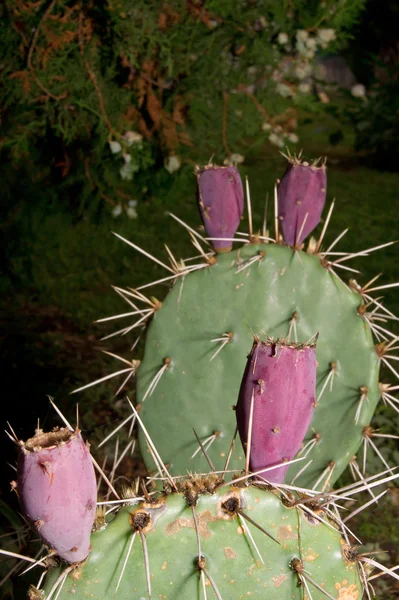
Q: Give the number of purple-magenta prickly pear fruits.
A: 4